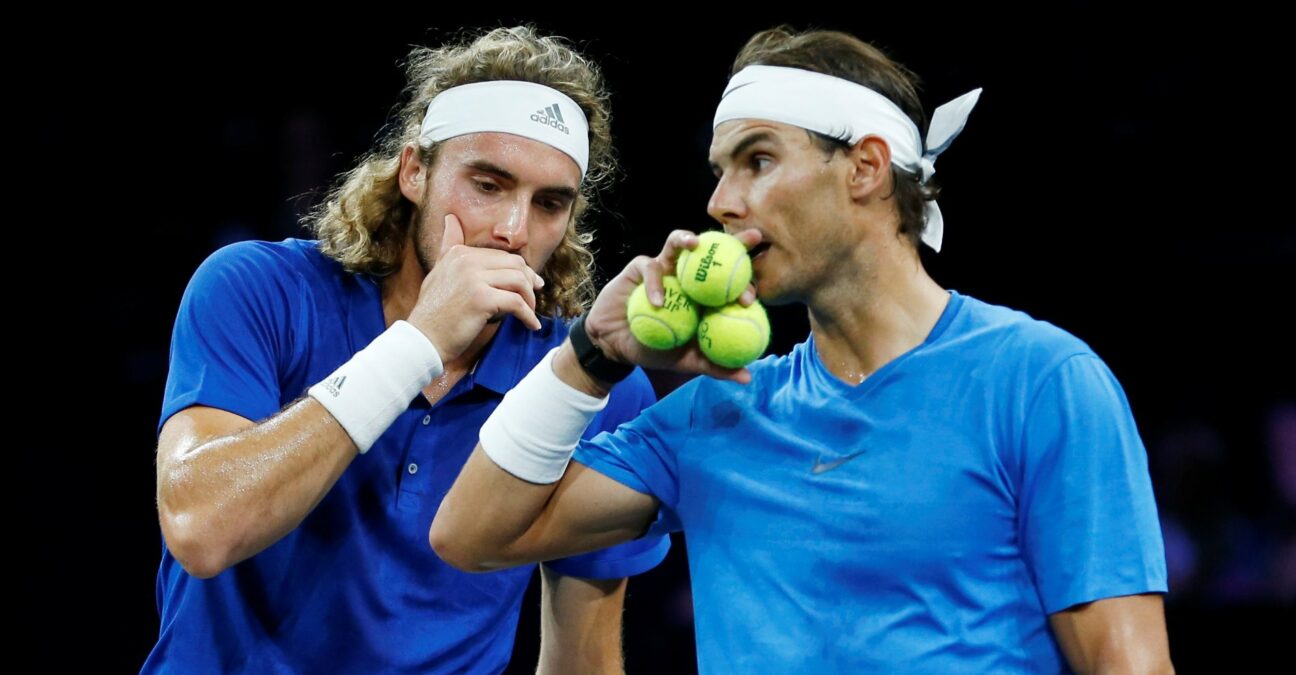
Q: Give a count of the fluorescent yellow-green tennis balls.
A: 3